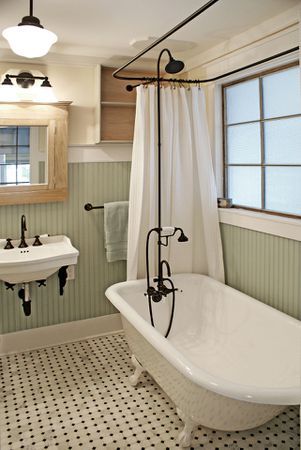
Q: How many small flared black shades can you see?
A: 2